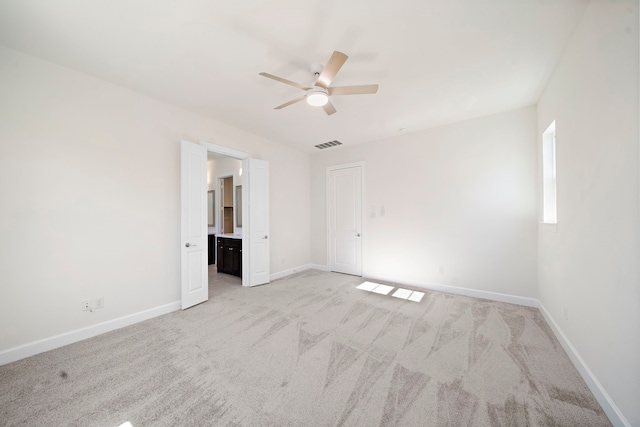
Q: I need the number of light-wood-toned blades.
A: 5